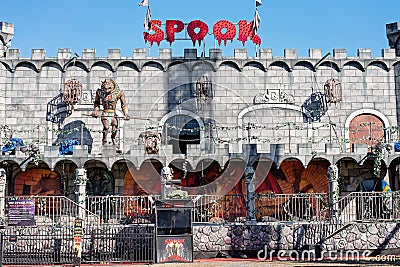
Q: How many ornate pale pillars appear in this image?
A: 5